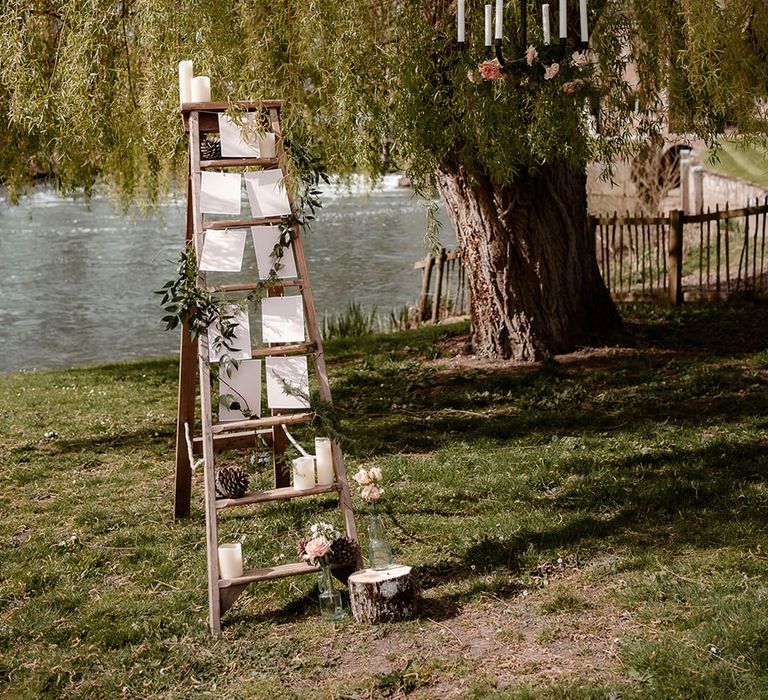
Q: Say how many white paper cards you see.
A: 9